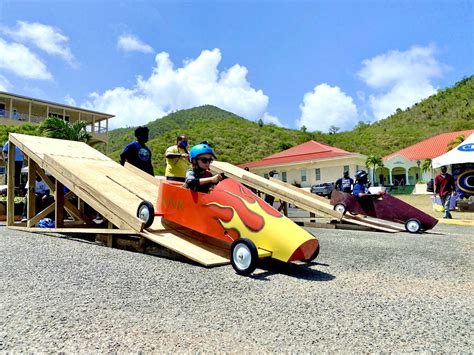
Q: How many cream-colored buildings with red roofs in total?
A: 2